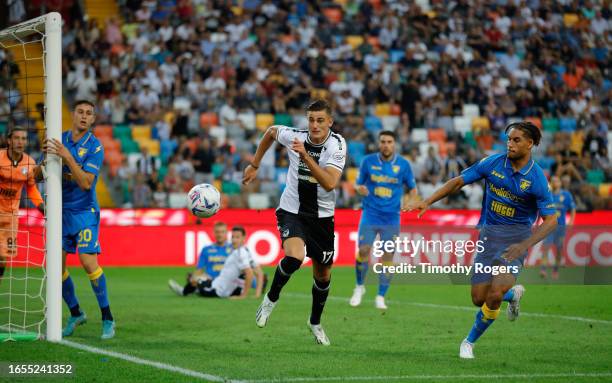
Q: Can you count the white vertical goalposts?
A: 1